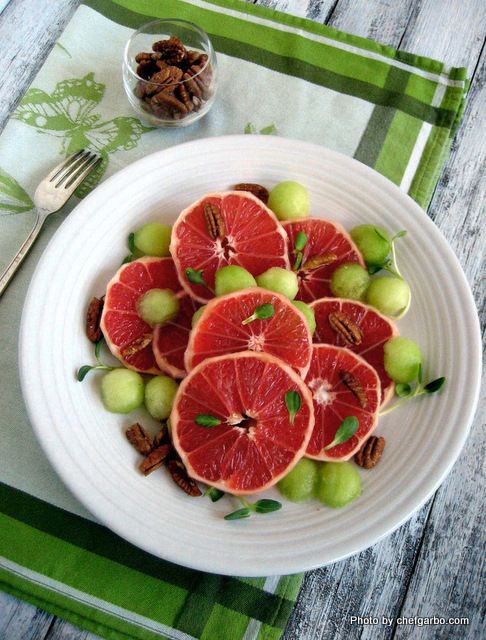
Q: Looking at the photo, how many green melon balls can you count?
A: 15